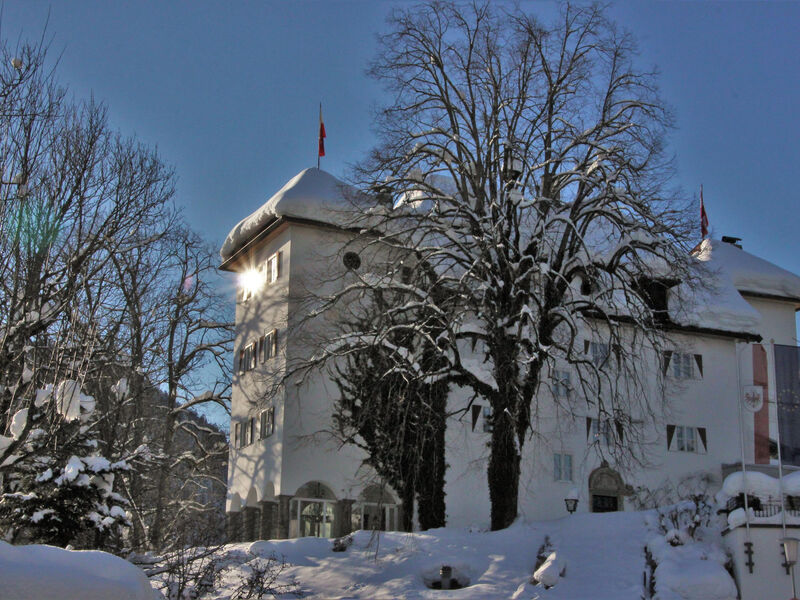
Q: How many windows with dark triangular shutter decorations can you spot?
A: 6